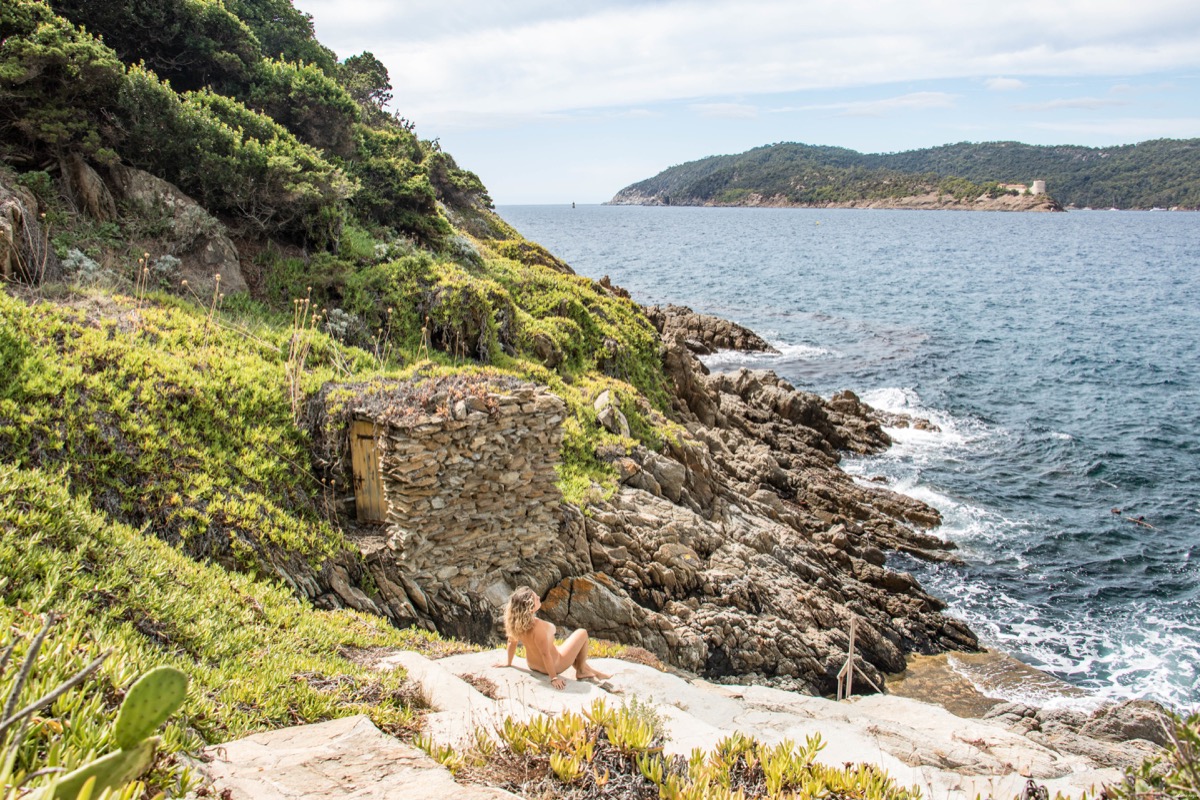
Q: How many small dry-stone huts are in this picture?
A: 1